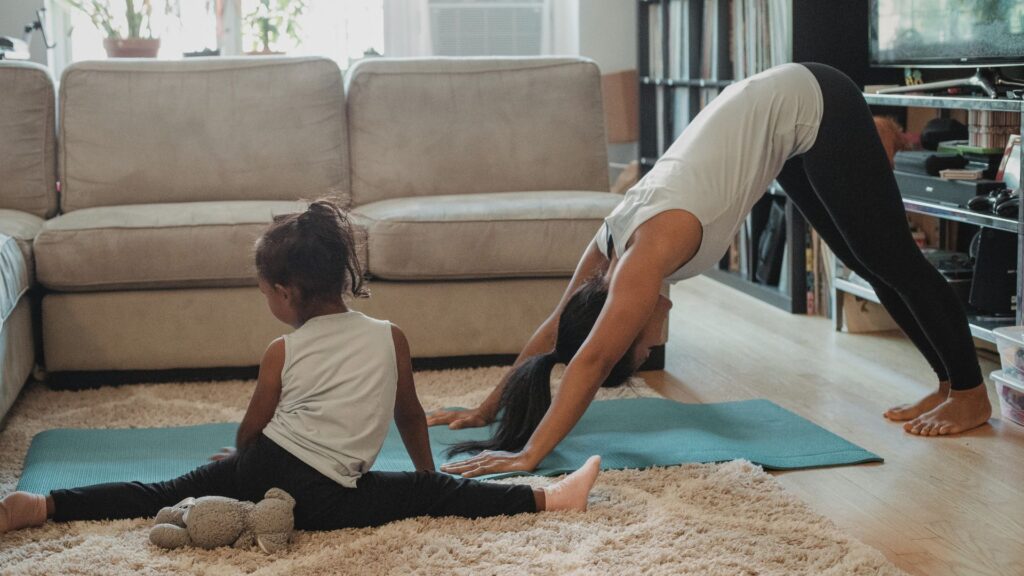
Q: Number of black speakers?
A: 1